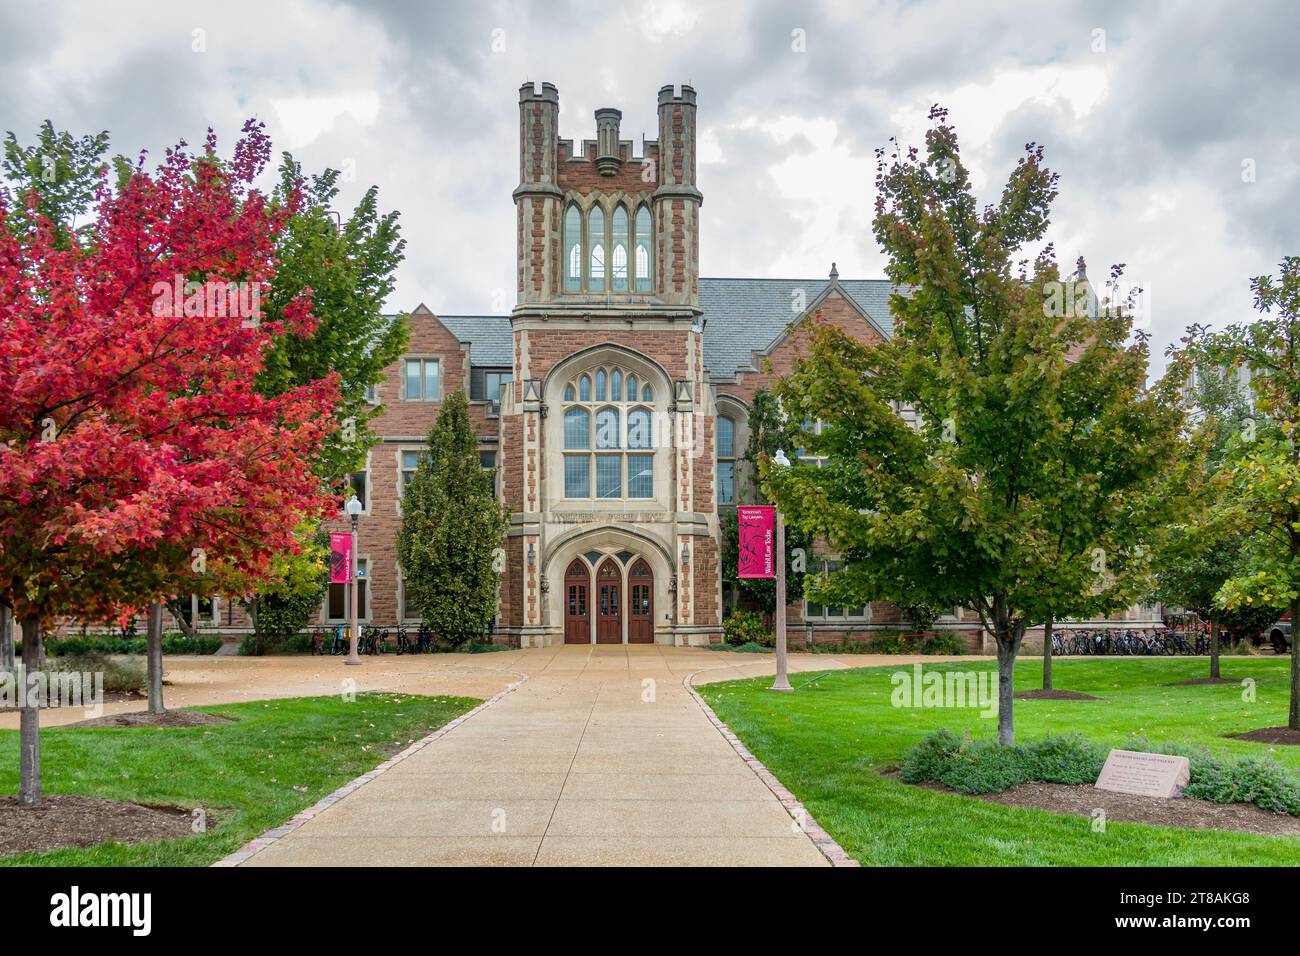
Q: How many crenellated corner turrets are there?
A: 2